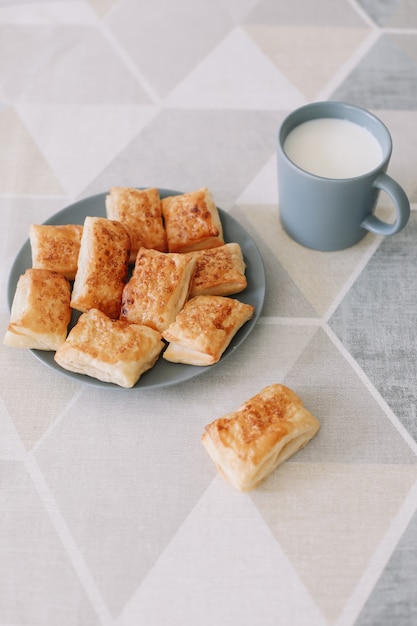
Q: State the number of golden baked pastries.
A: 10